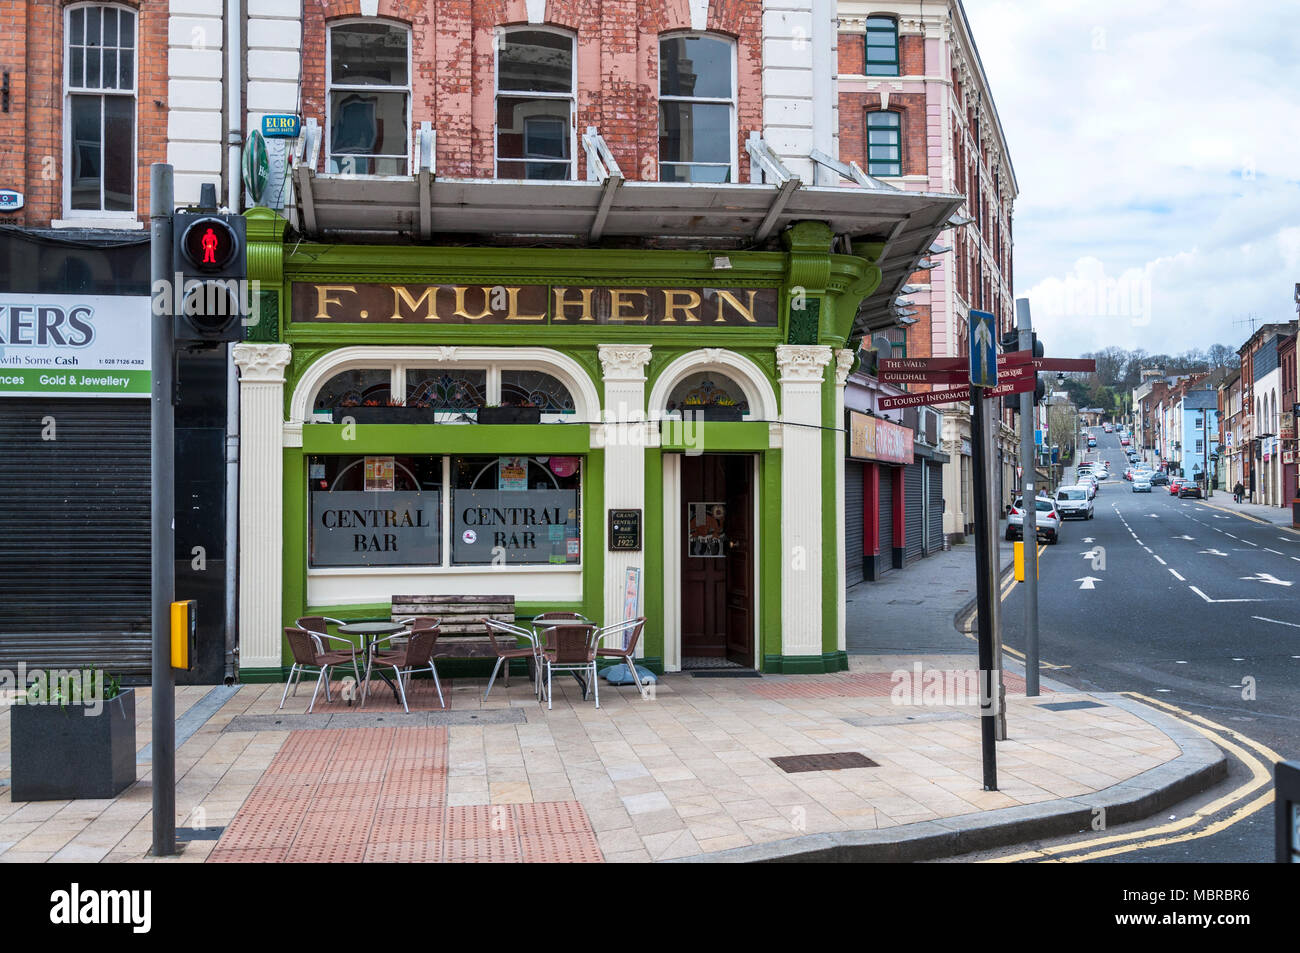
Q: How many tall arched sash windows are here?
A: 4